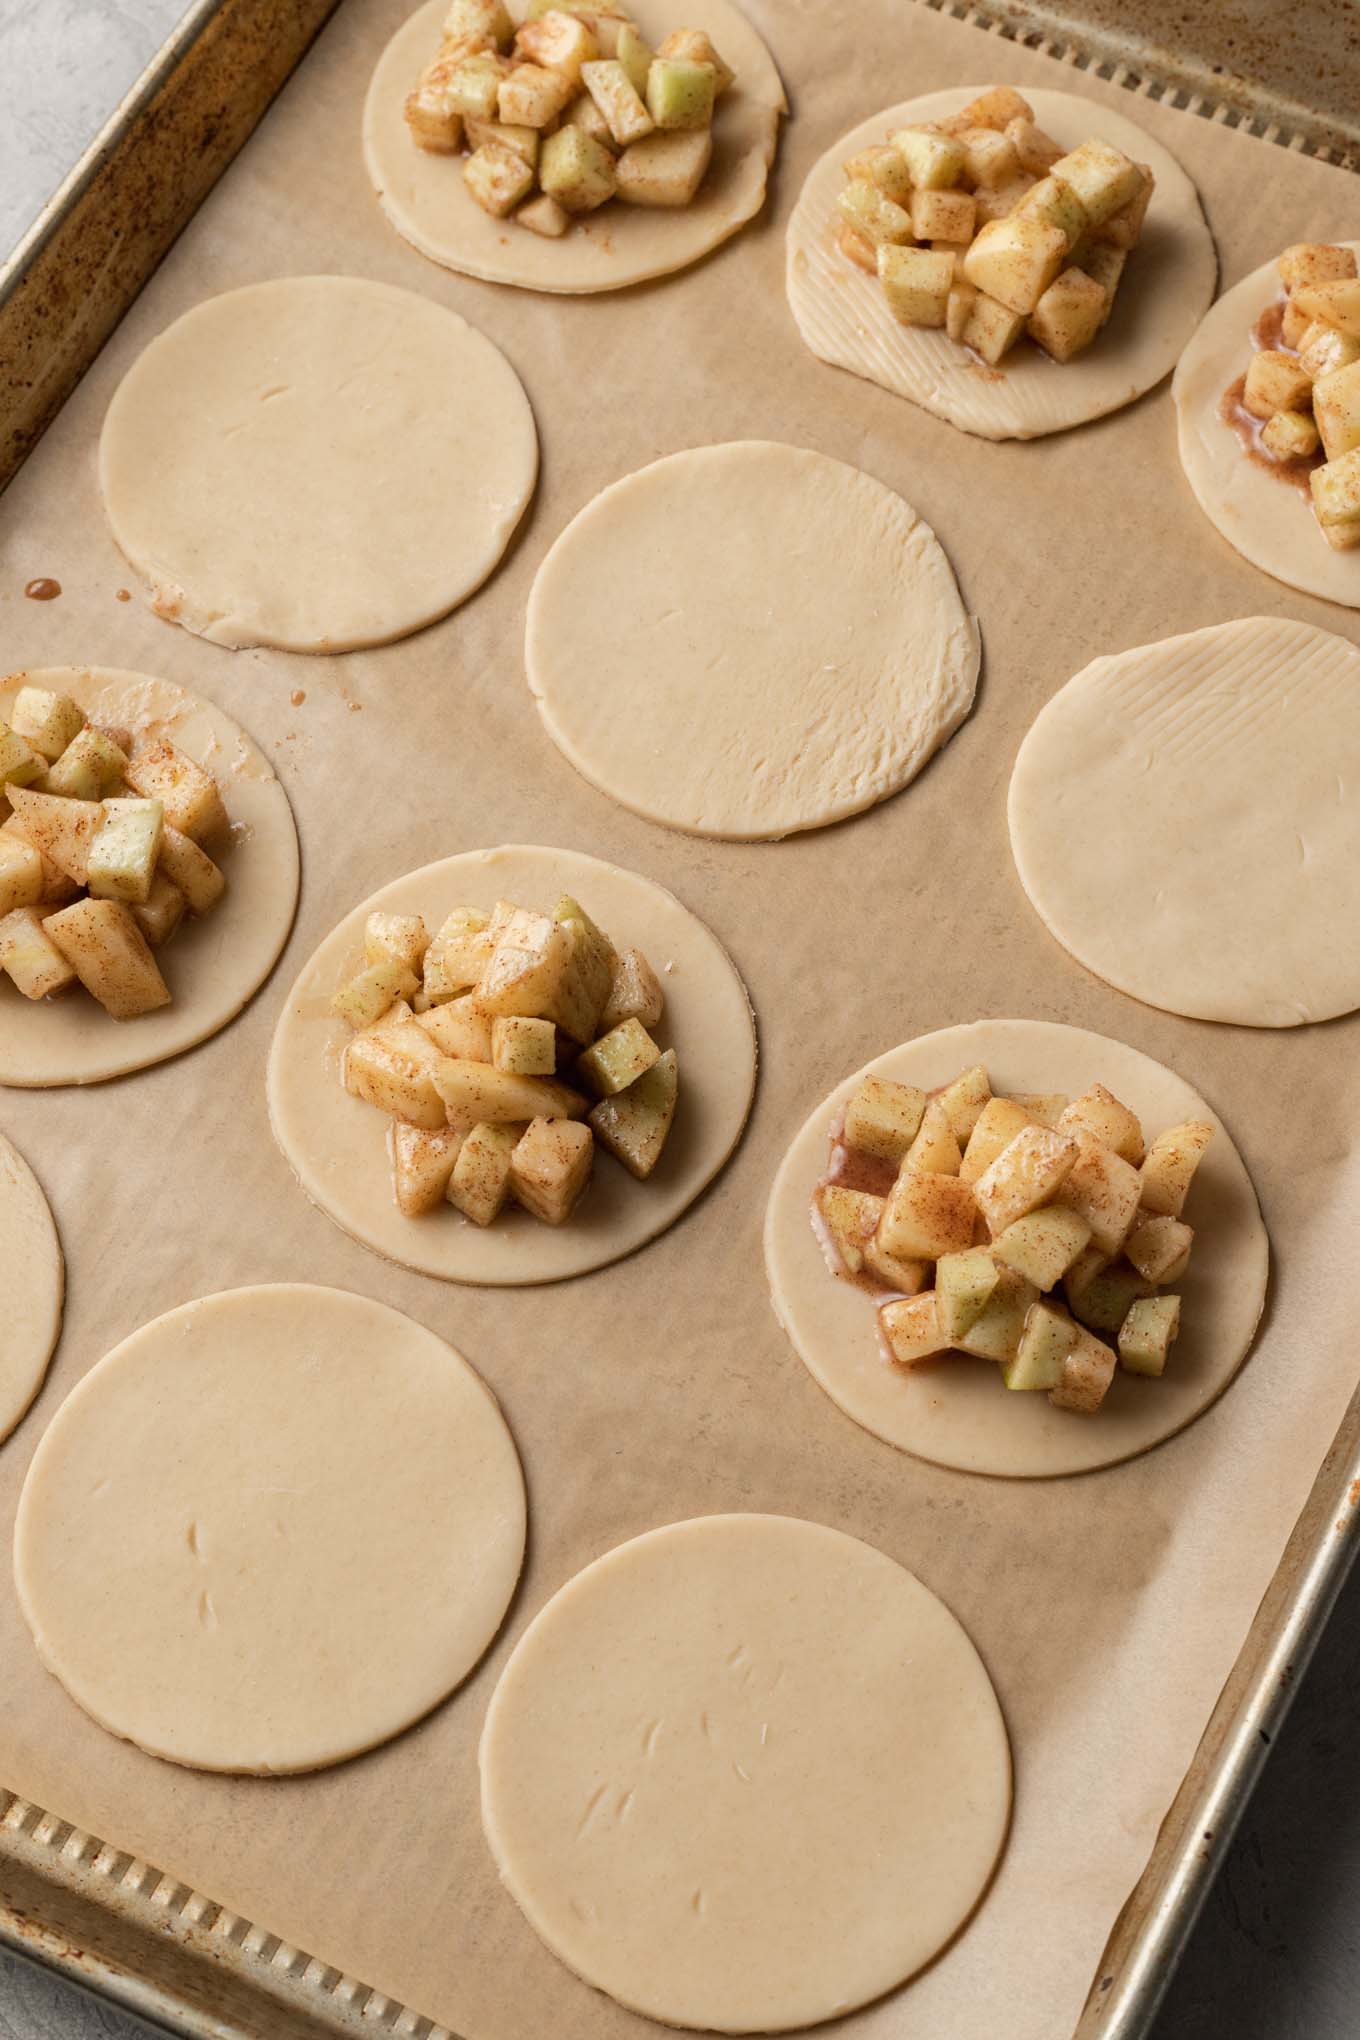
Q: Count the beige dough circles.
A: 12